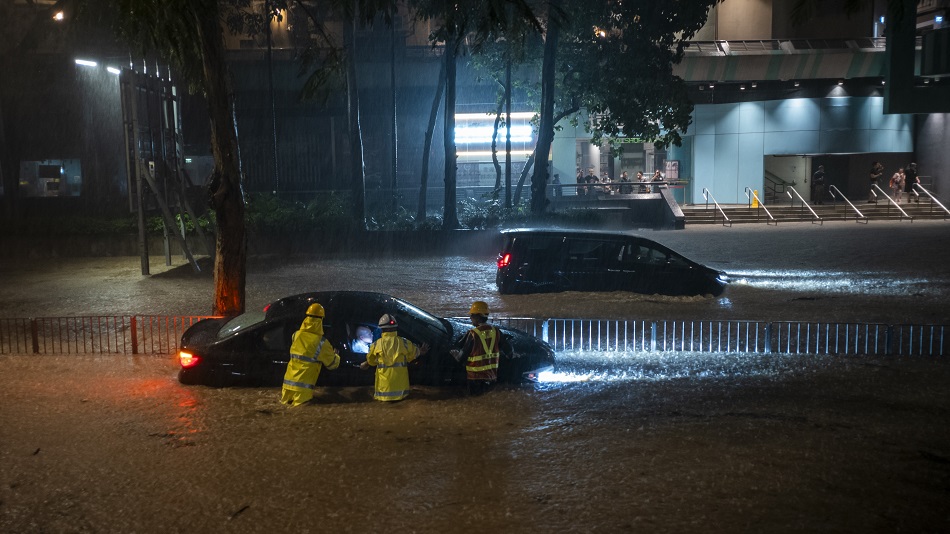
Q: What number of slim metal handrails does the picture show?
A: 6